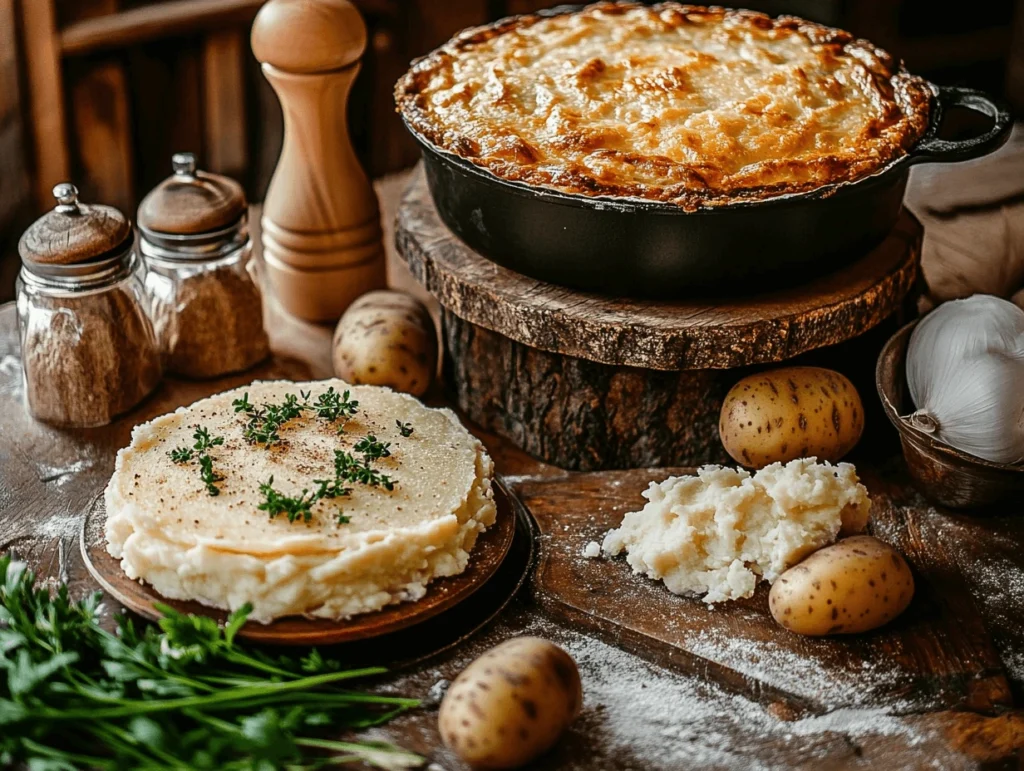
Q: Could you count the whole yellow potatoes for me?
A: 4